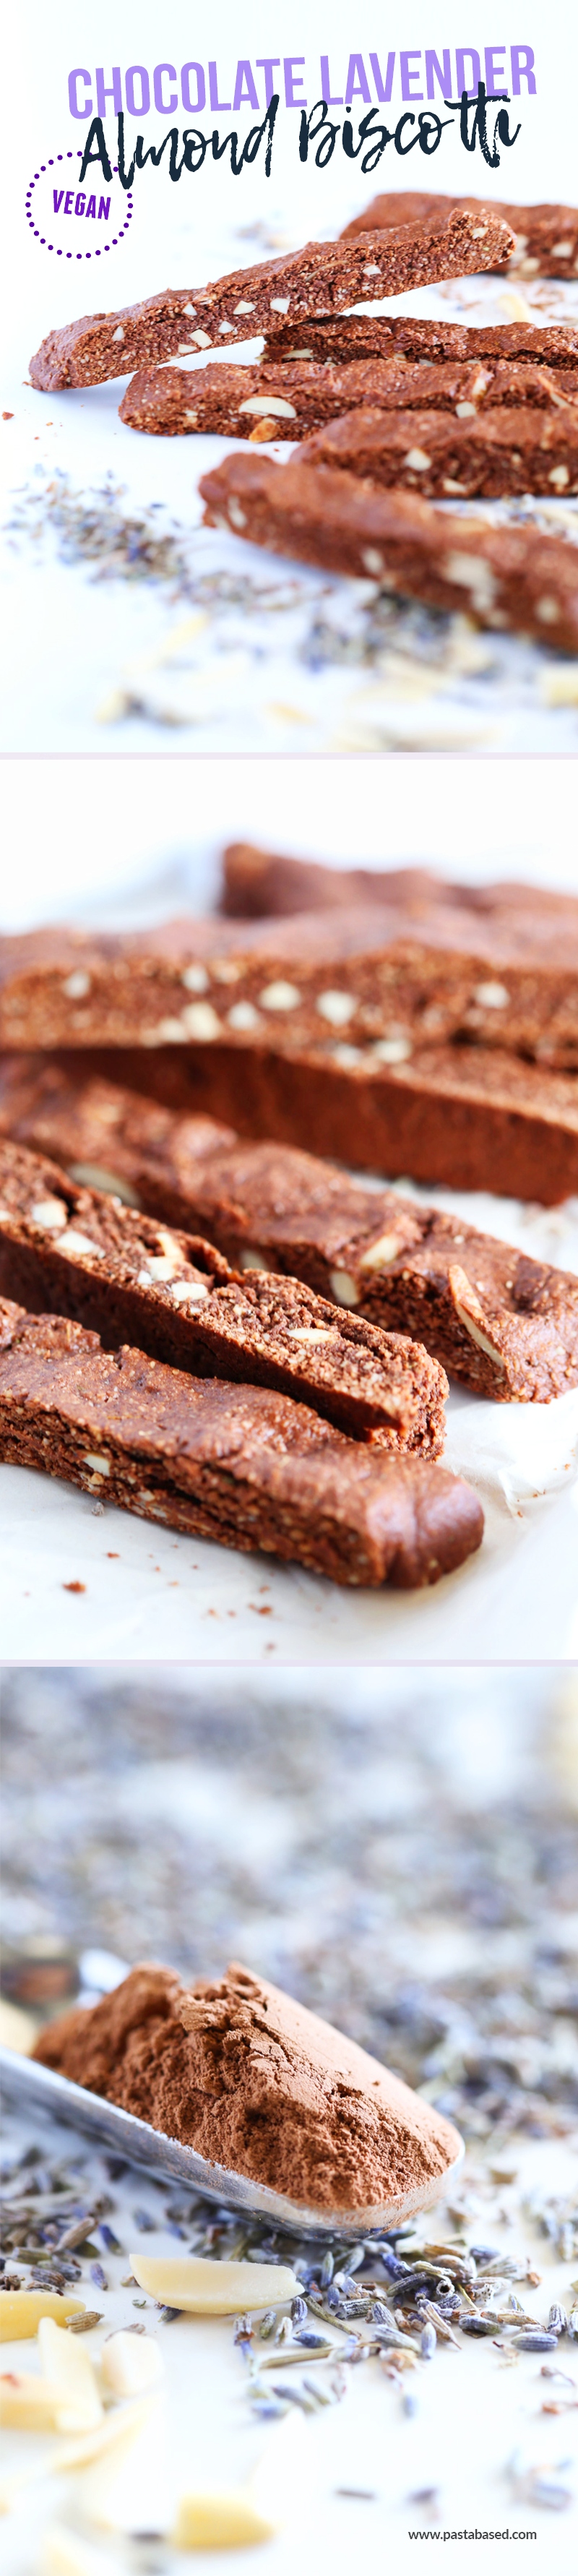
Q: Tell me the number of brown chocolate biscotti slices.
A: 12